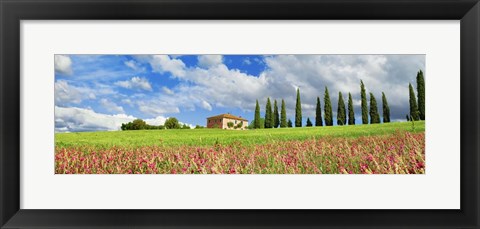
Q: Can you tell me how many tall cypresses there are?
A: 14